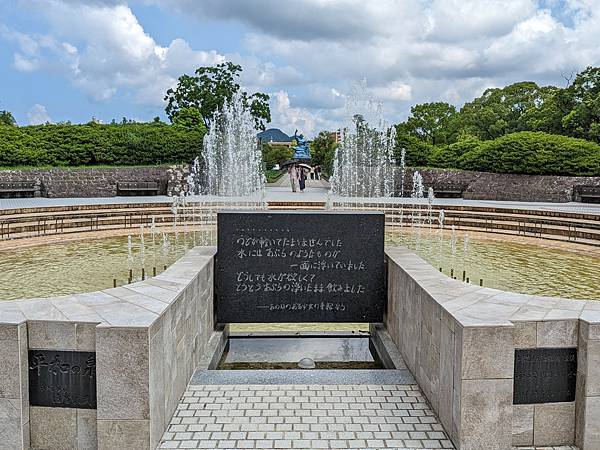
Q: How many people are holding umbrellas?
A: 2